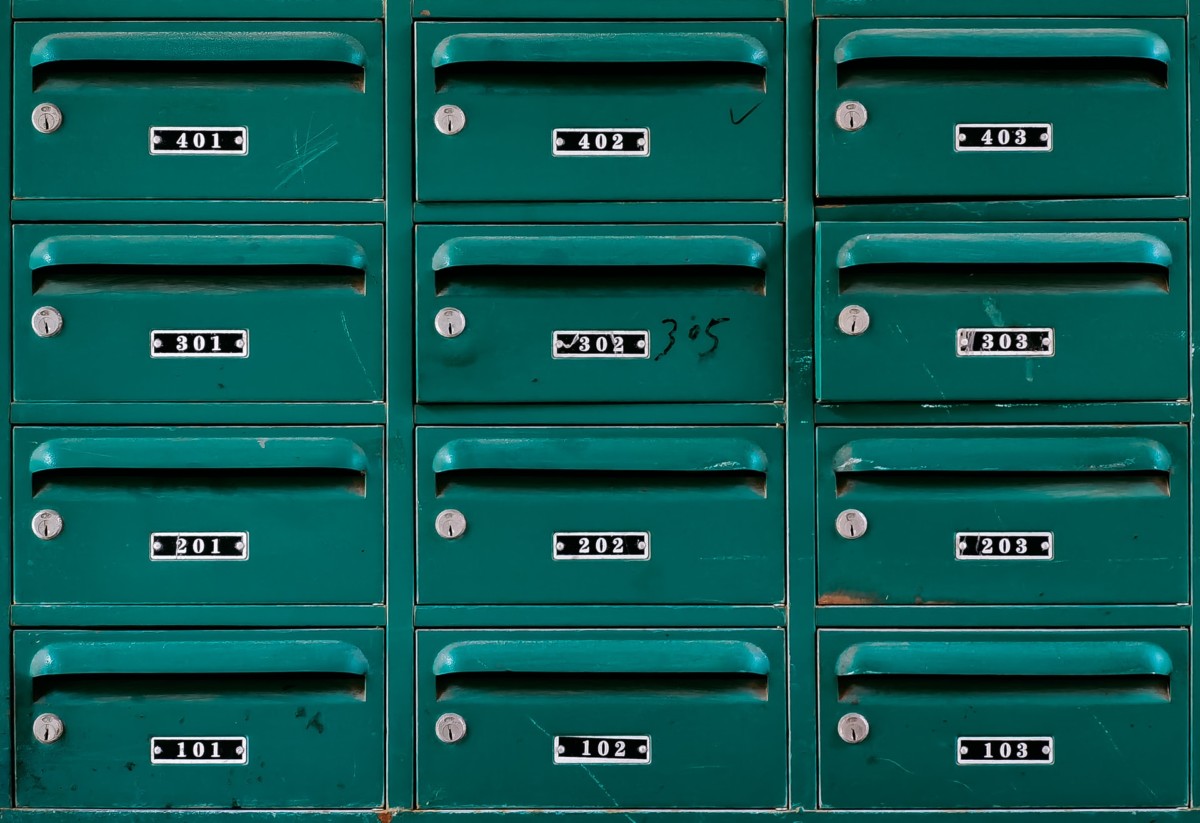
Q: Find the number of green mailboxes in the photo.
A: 12